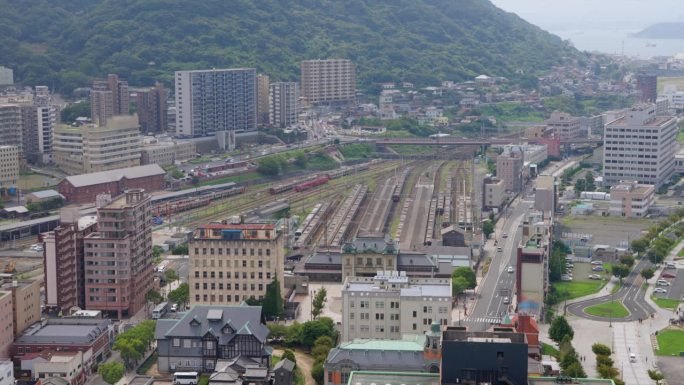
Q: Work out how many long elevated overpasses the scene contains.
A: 1